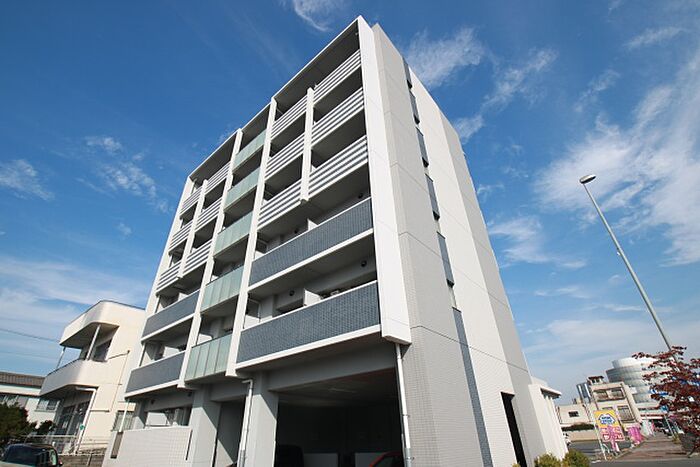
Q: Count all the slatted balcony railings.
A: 12